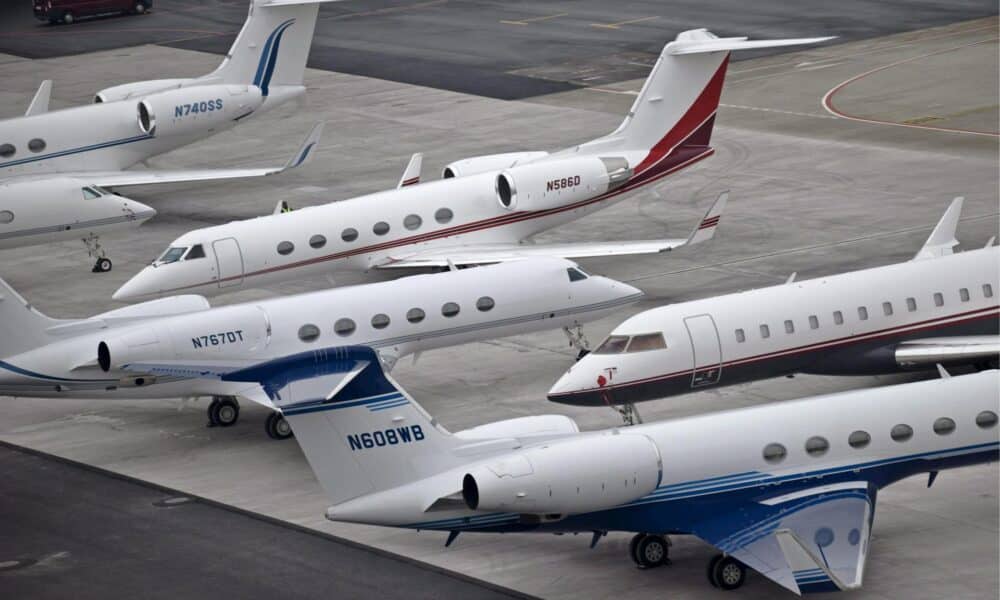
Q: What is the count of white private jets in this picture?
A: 6